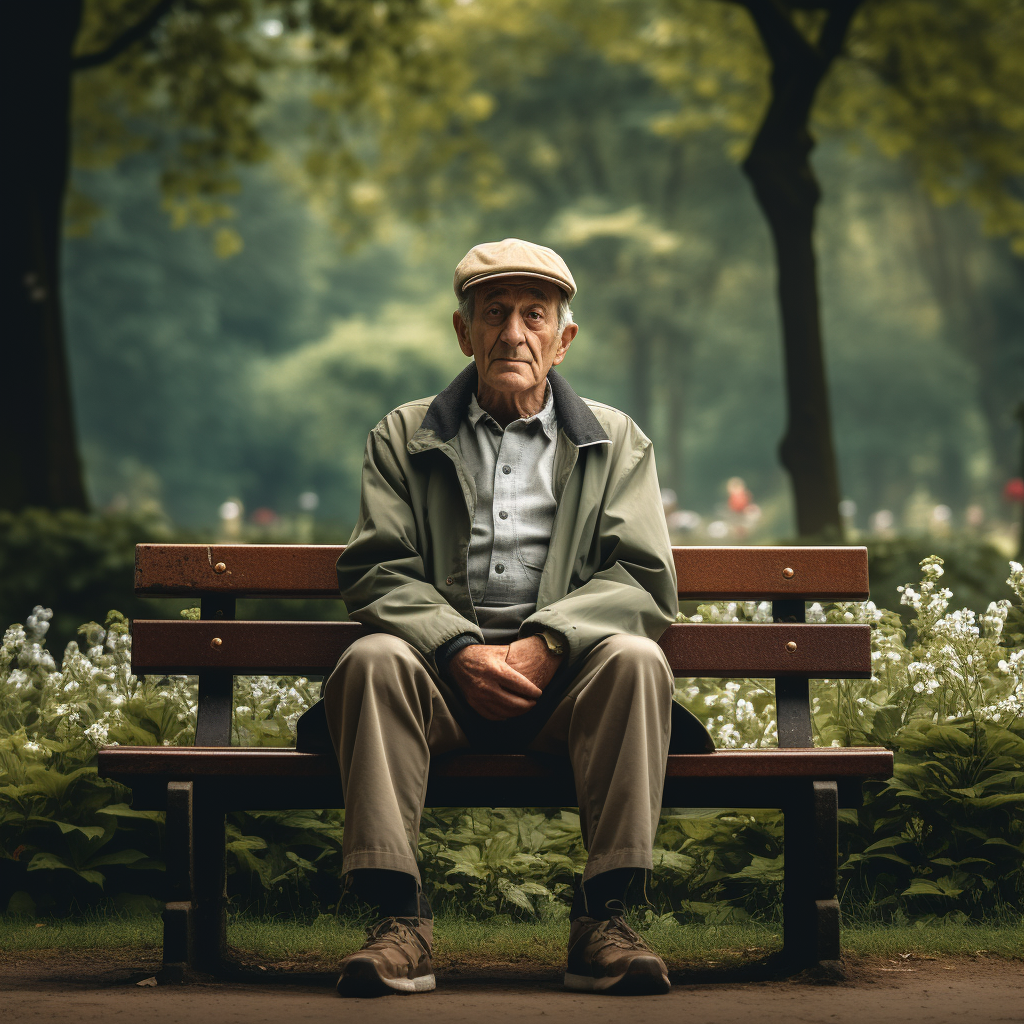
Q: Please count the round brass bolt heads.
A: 4